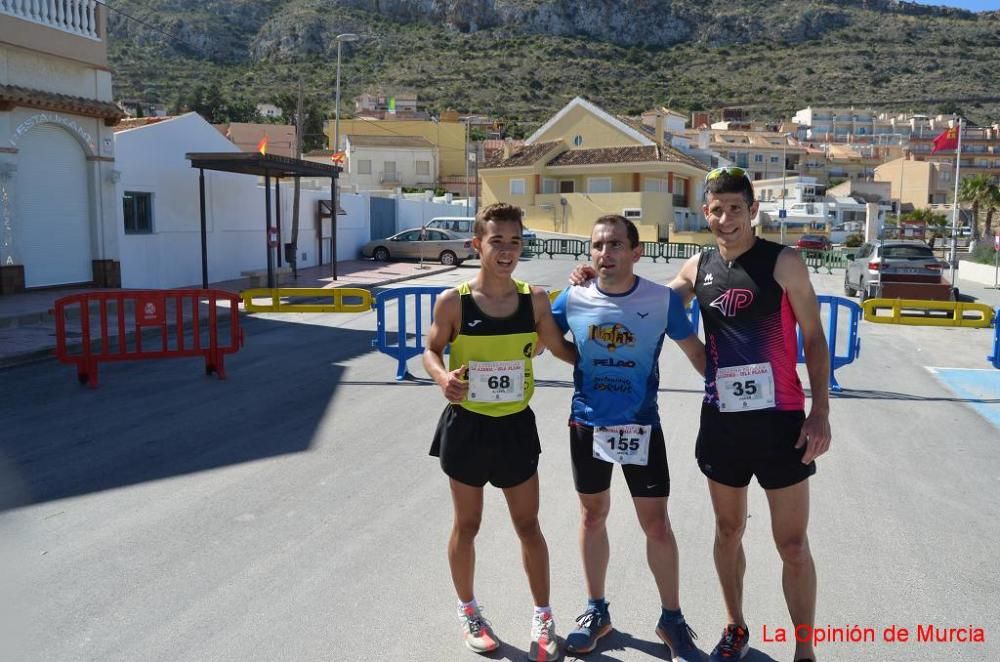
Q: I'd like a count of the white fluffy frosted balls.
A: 0